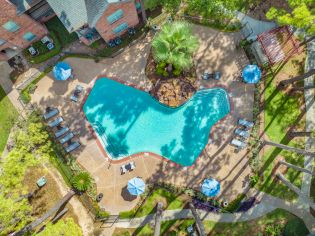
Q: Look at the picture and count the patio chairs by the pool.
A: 14